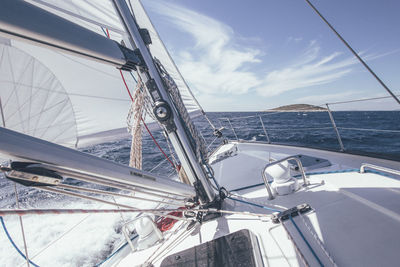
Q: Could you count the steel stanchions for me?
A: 3